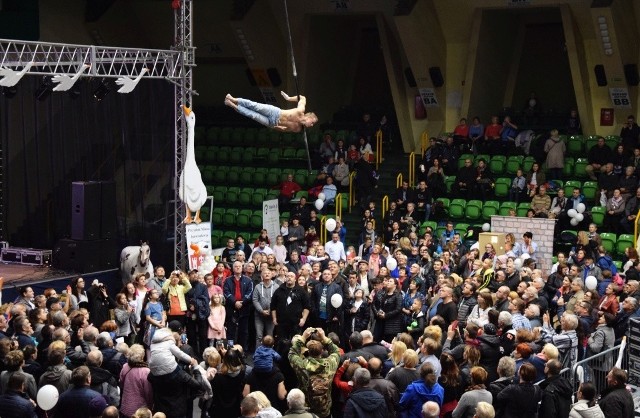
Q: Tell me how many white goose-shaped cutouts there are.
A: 4